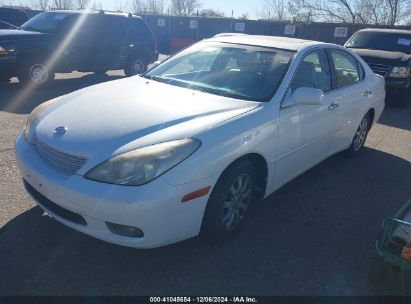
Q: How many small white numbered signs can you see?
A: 5